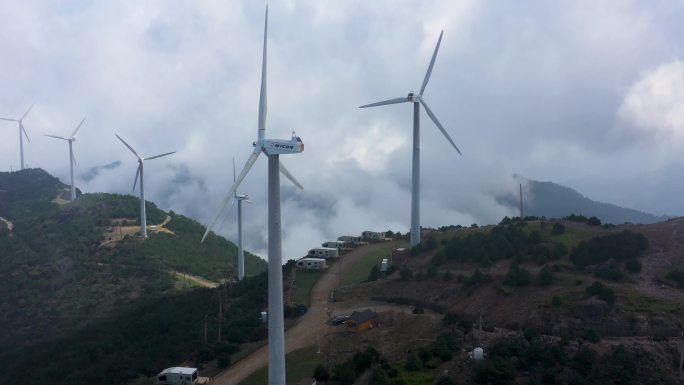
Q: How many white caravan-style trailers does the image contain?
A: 6